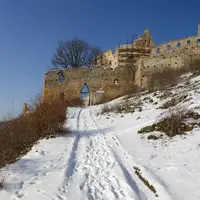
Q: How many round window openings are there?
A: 5